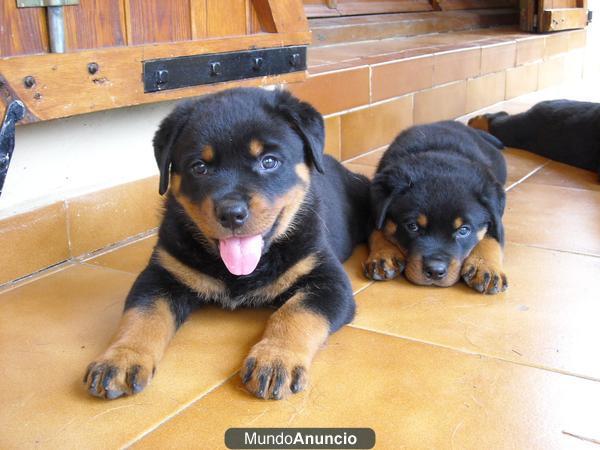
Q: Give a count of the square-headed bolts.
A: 4